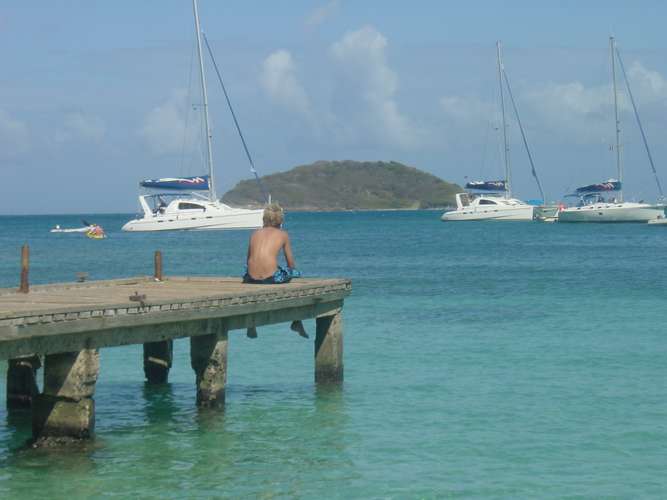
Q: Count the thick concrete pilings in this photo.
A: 5